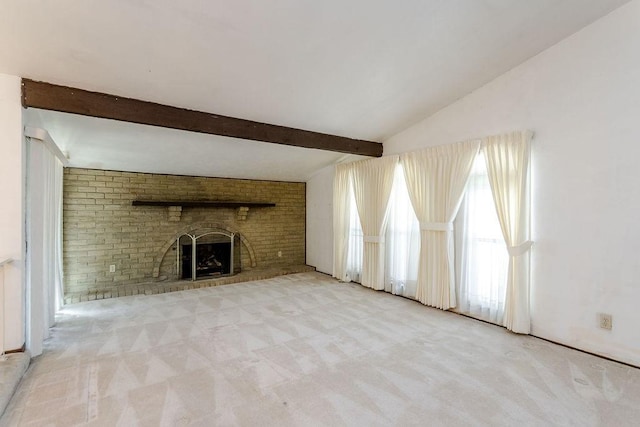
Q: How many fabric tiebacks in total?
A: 3